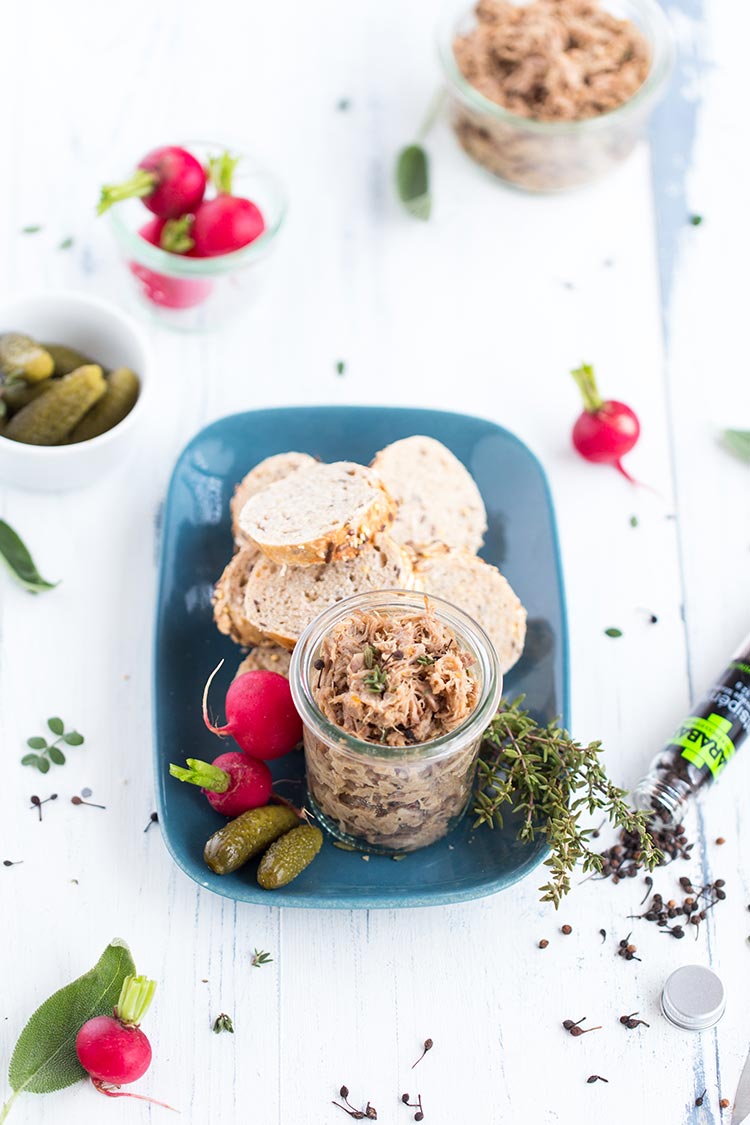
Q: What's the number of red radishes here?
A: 7